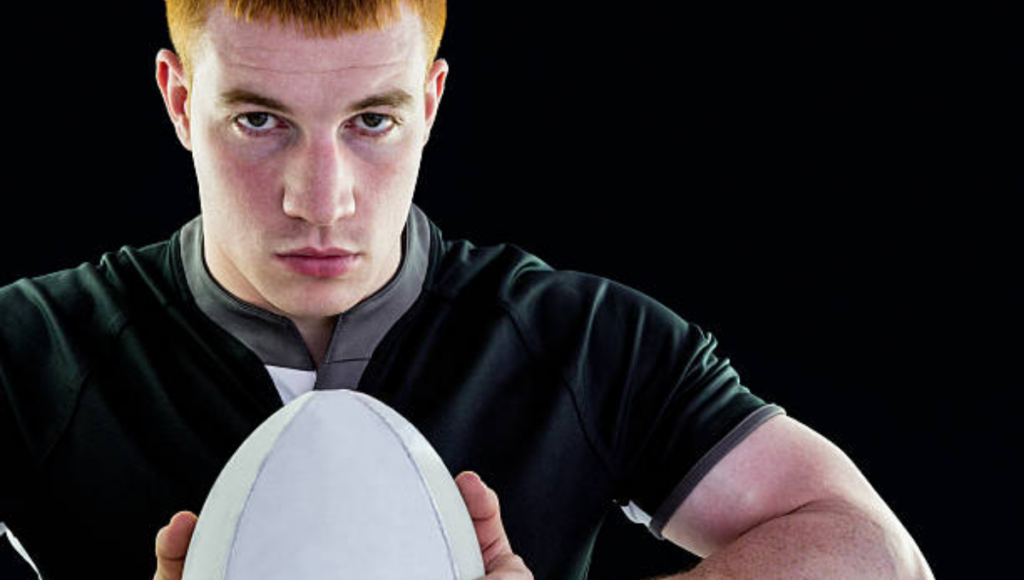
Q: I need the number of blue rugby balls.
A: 0